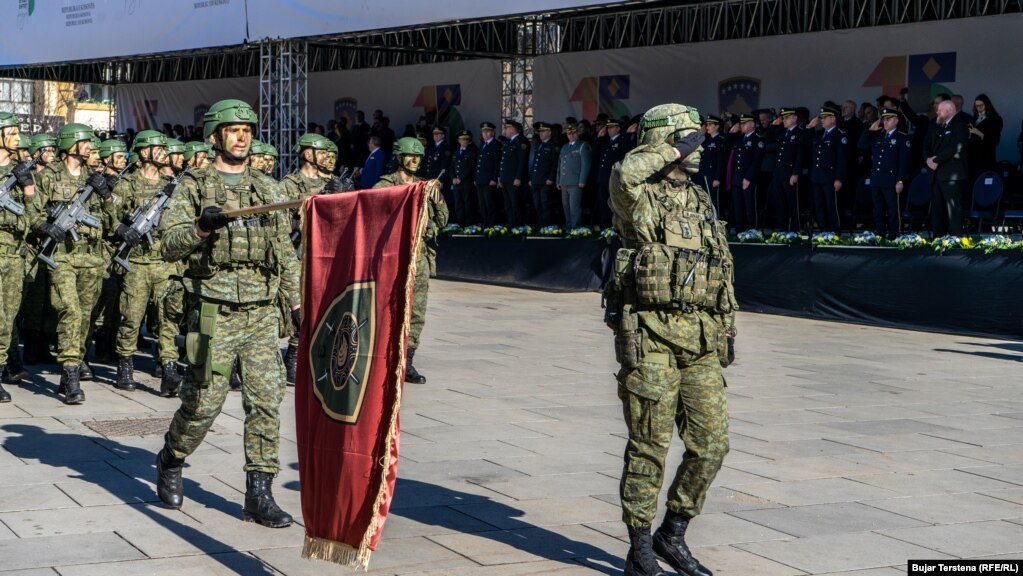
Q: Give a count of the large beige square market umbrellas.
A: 0